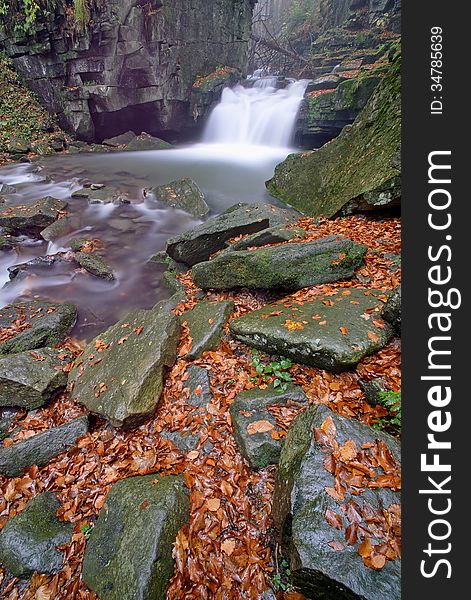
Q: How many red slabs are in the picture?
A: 0